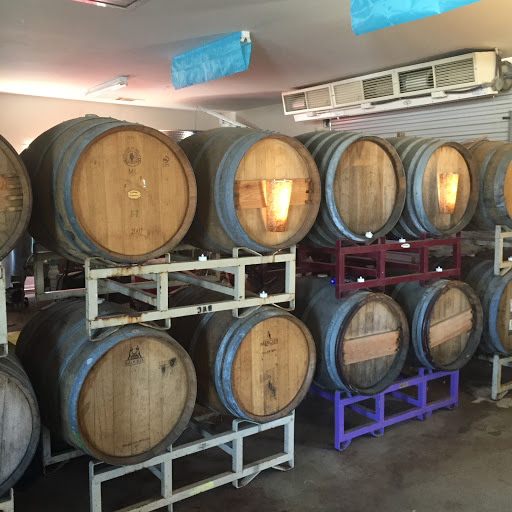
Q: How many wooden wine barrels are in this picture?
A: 12